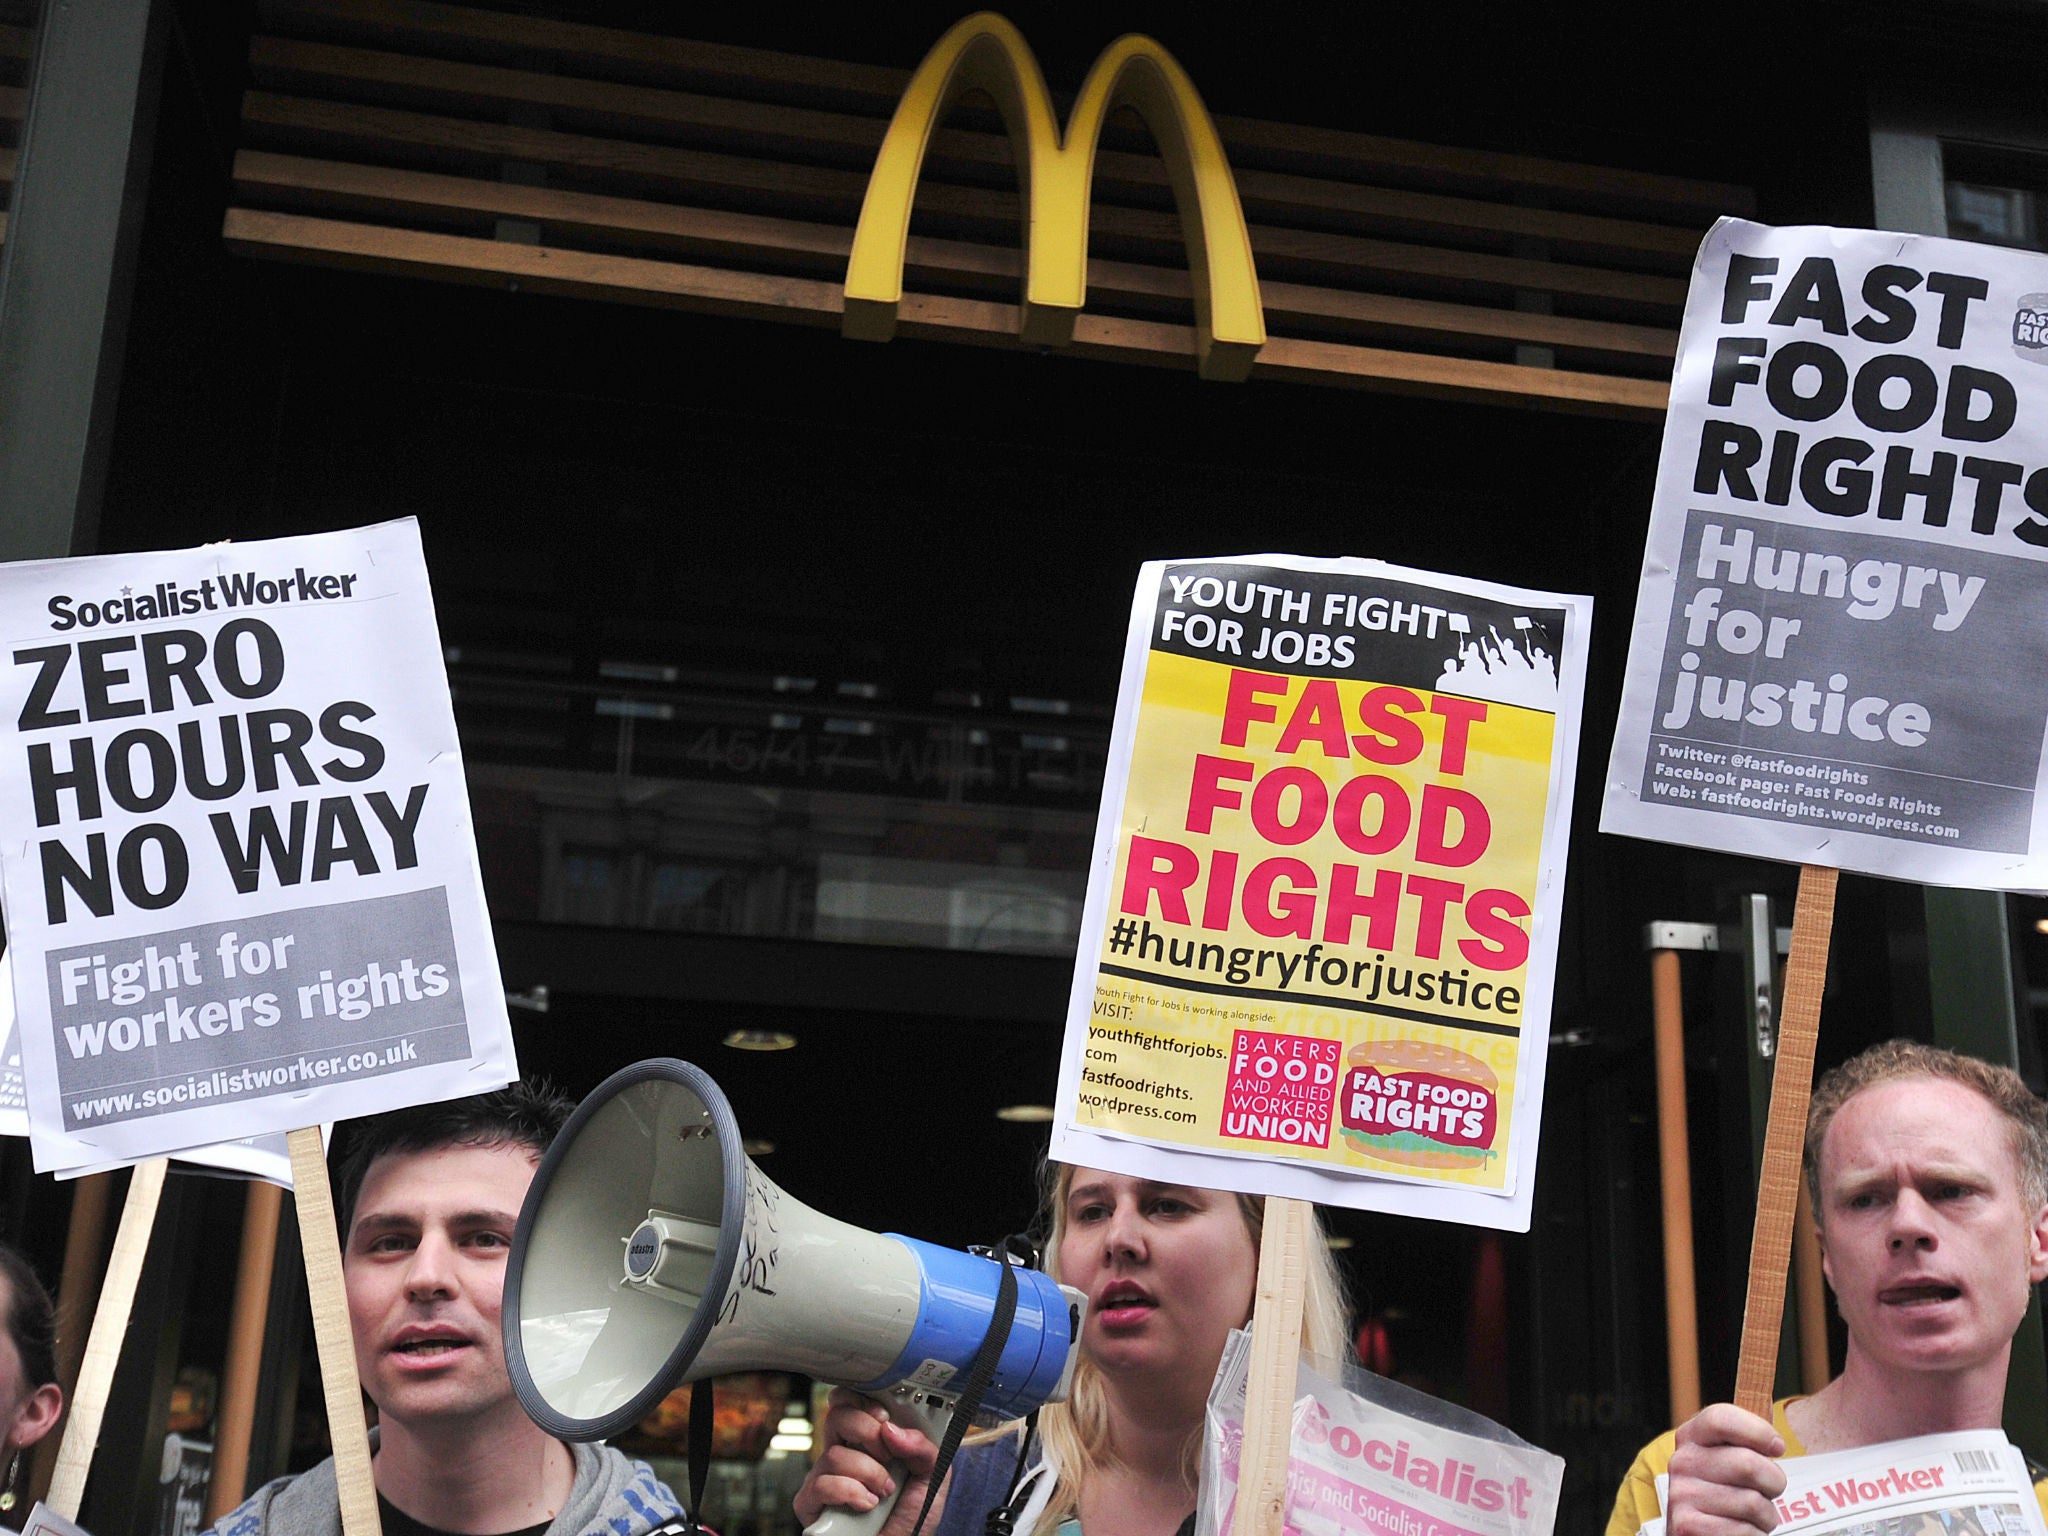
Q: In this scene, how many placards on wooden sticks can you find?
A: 4